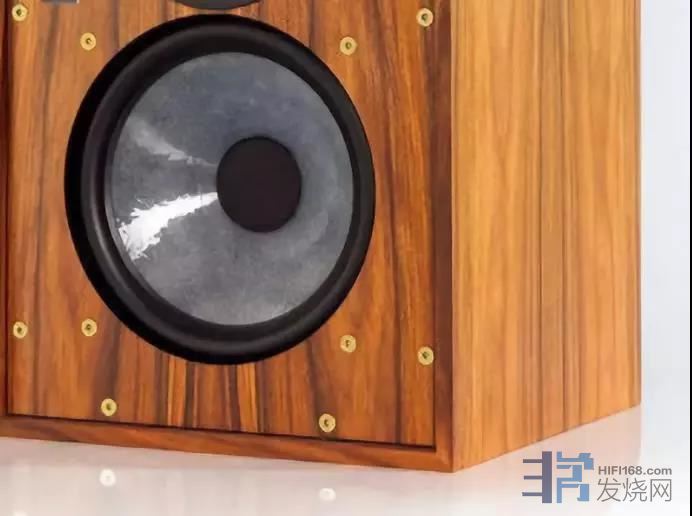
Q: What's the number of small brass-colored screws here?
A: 10